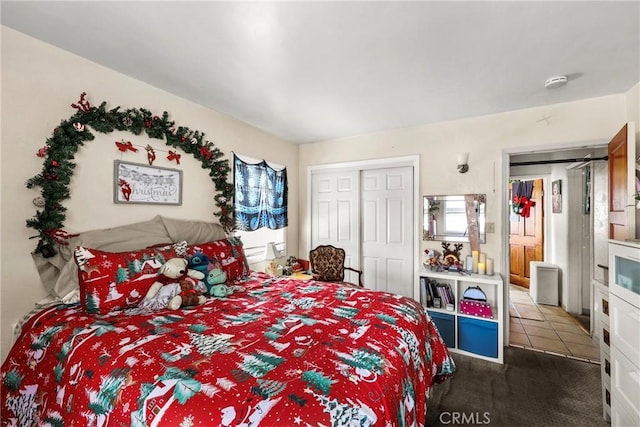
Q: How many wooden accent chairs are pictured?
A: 1